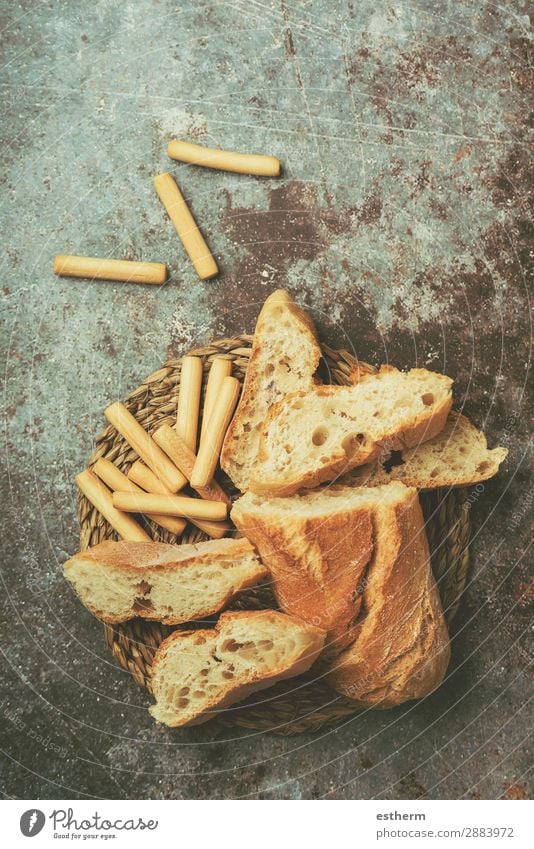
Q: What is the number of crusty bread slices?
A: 5